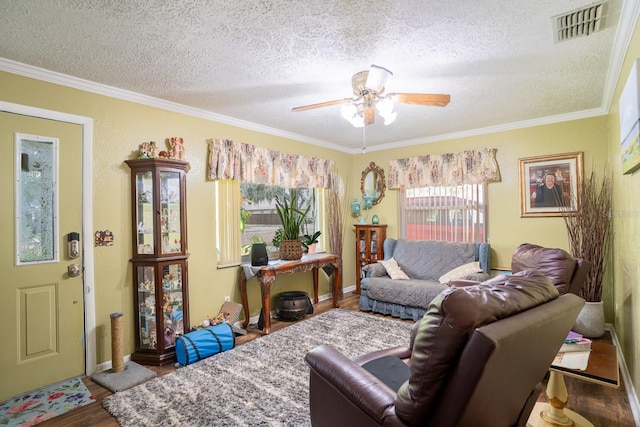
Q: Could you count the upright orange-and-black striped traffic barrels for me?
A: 0